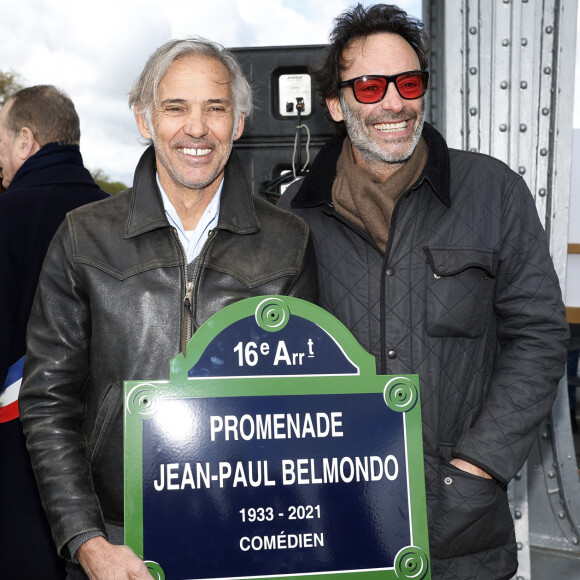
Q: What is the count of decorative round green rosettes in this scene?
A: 5